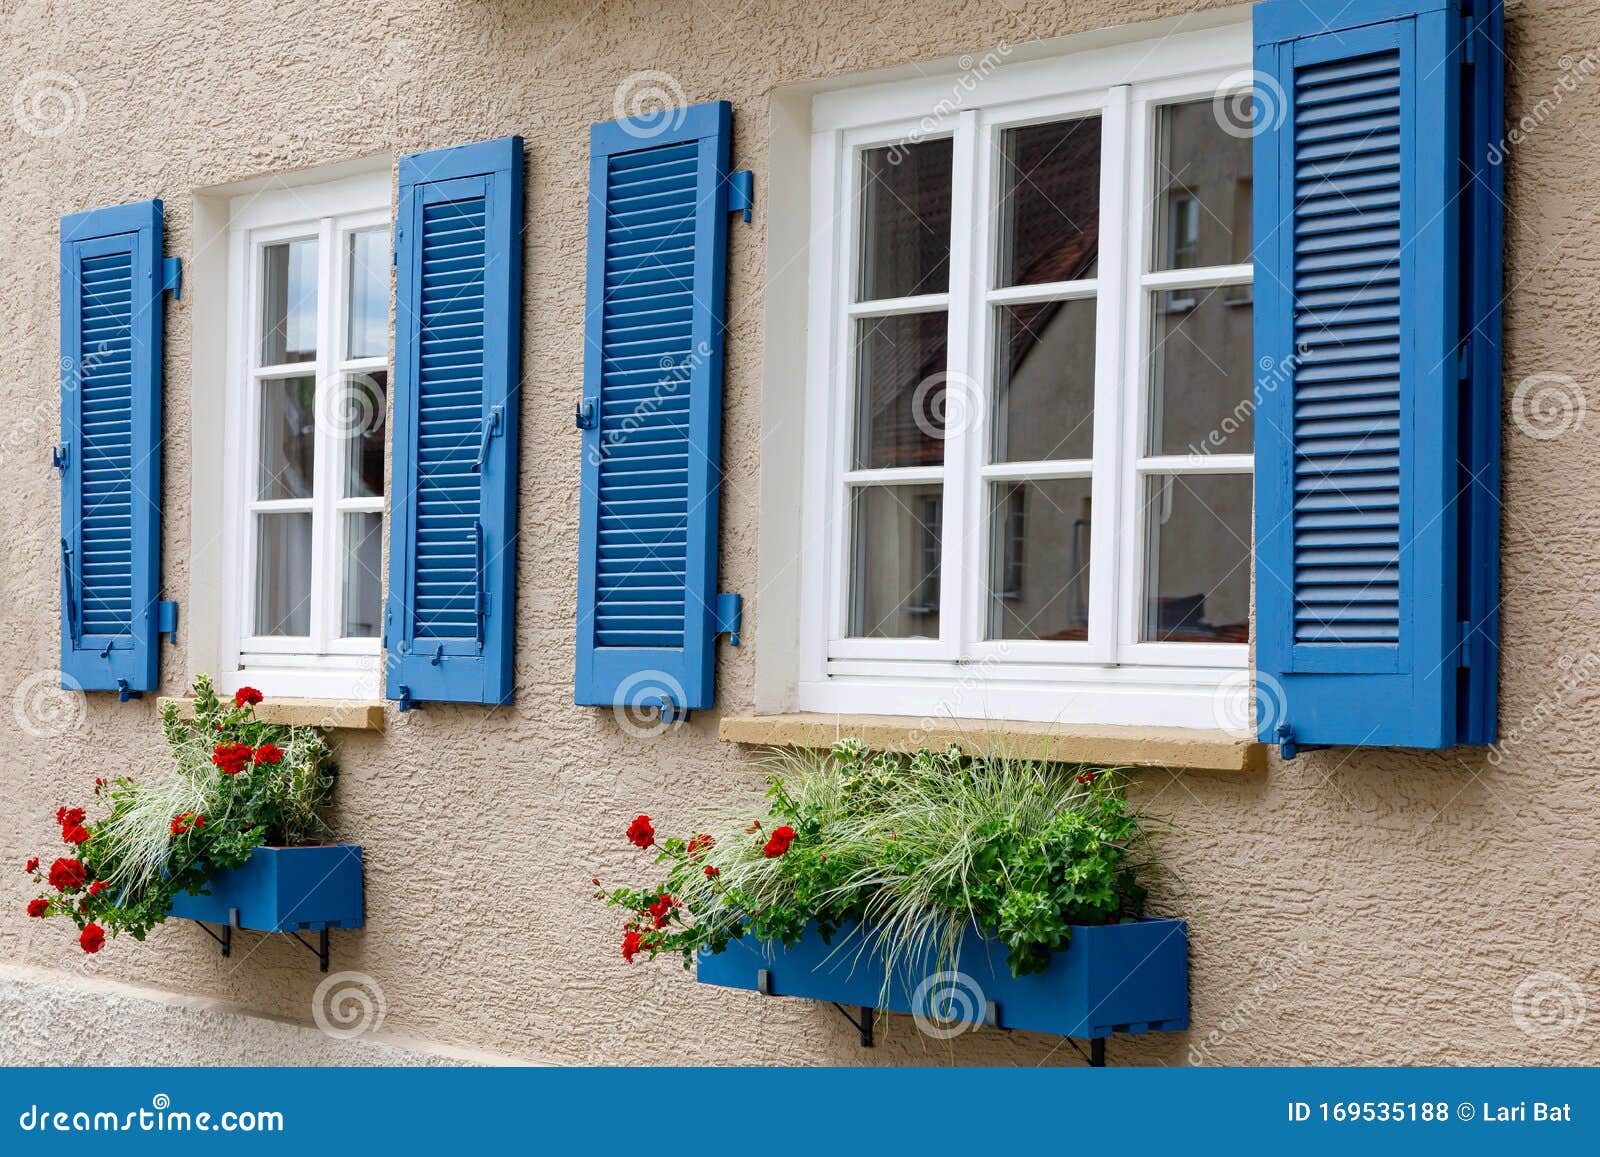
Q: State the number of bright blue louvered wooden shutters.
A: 4